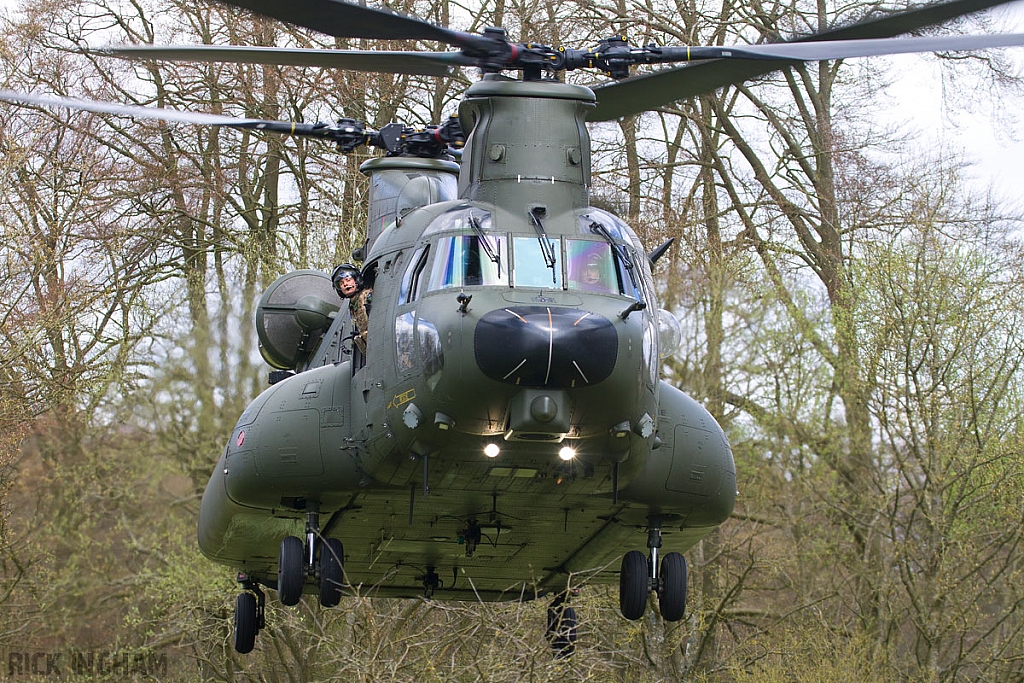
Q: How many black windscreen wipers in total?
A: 3